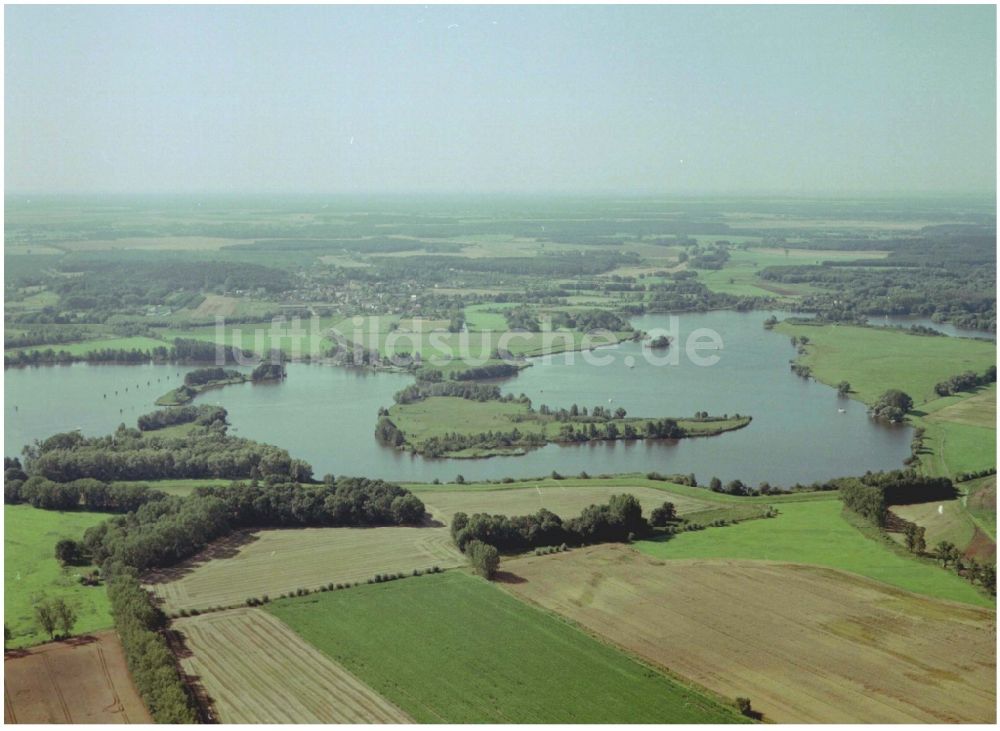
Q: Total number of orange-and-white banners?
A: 0